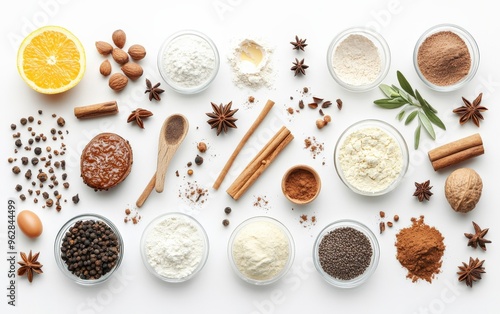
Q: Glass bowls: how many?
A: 8